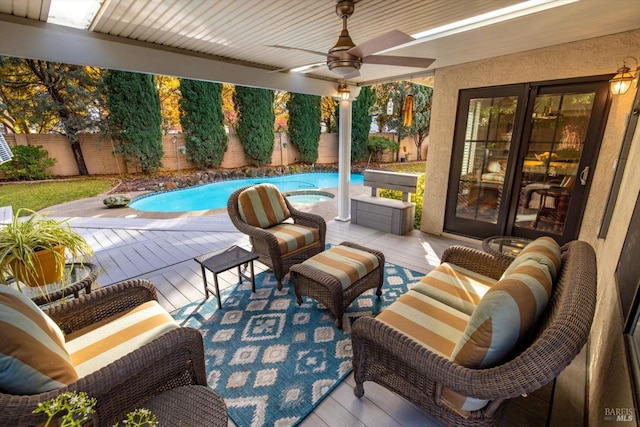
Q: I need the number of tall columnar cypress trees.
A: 5